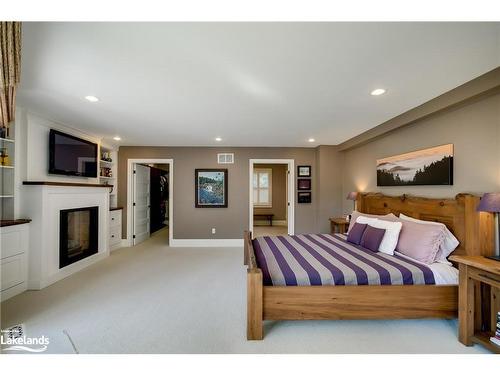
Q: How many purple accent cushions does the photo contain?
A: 2